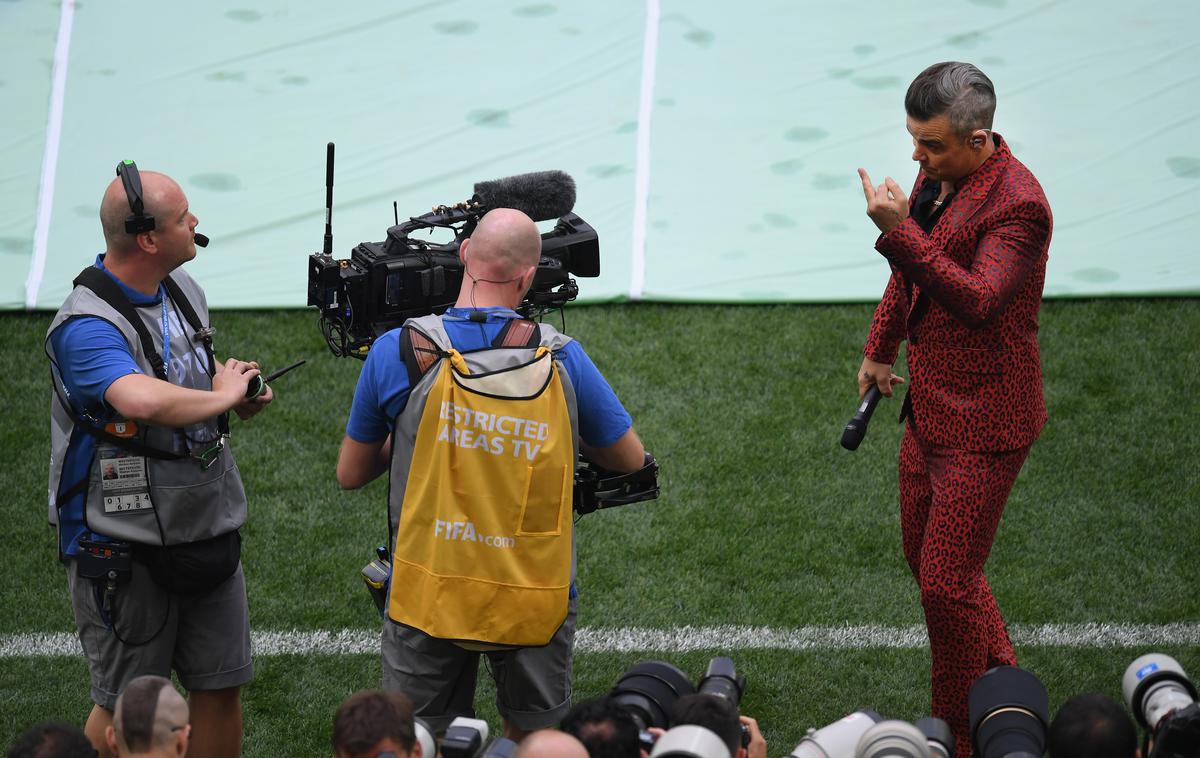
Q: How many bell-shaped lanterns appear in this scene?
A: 0